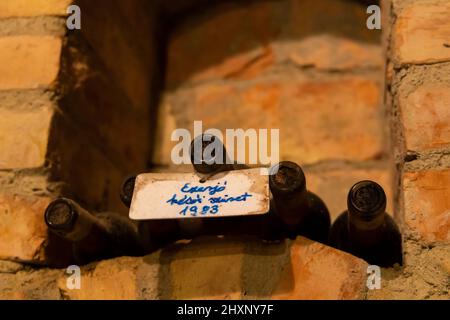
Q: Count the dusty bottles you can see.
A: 5